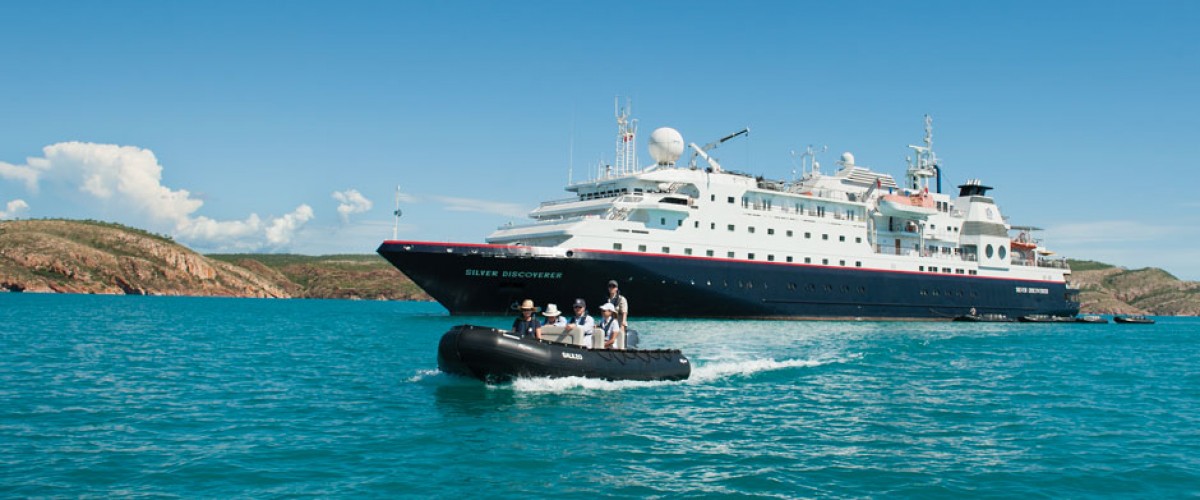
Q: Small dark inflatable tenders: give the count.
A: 5